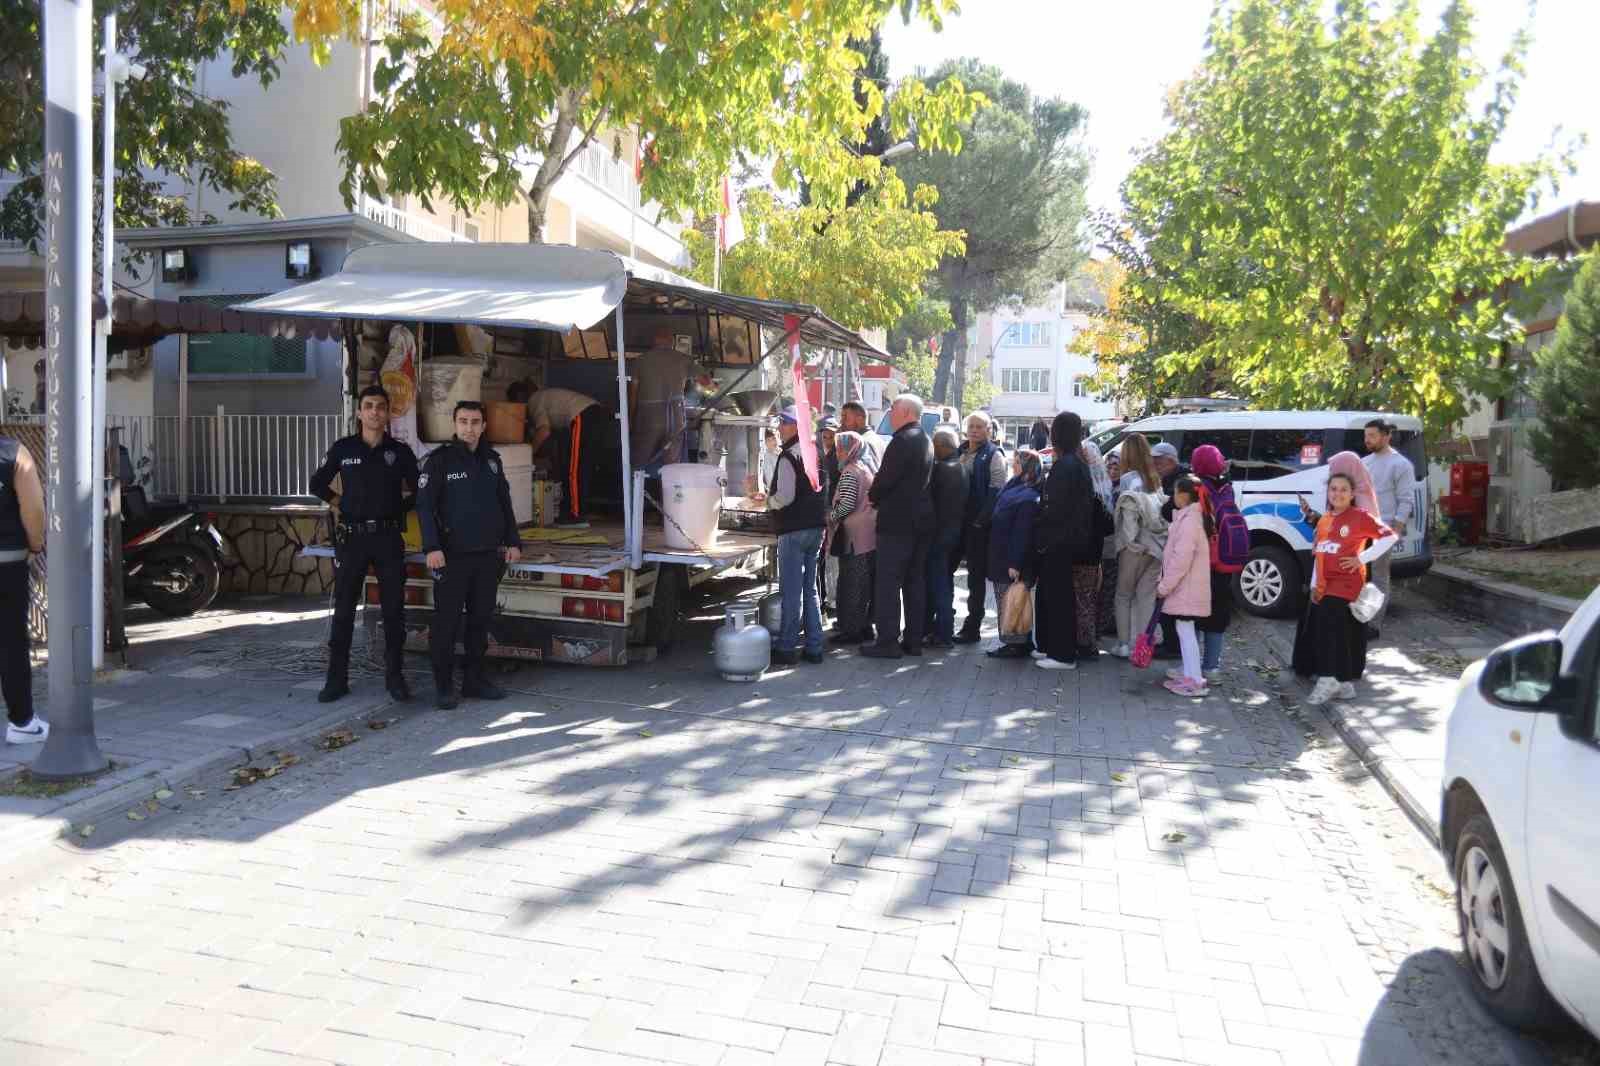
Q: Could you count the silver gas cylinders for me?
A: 2